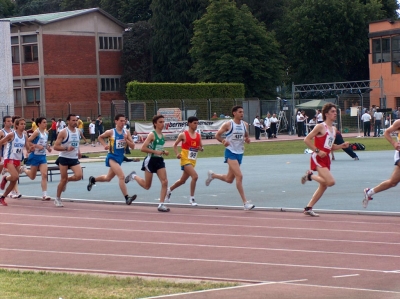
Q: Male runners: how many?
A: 11